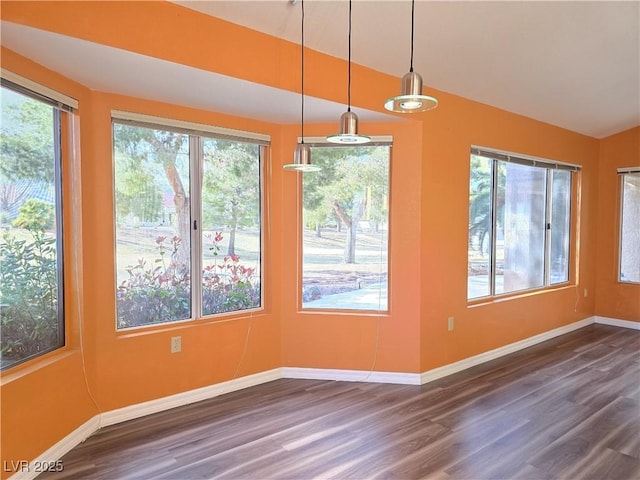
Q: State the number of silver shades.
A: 3